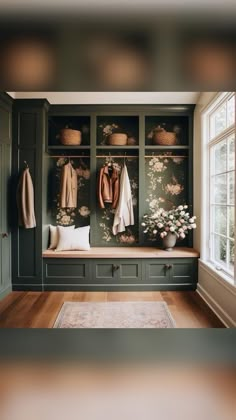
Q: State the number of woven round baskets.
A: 3